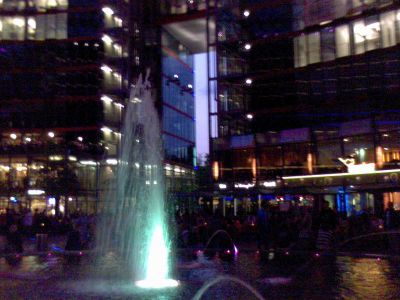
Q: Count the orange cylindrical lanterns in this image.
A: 4